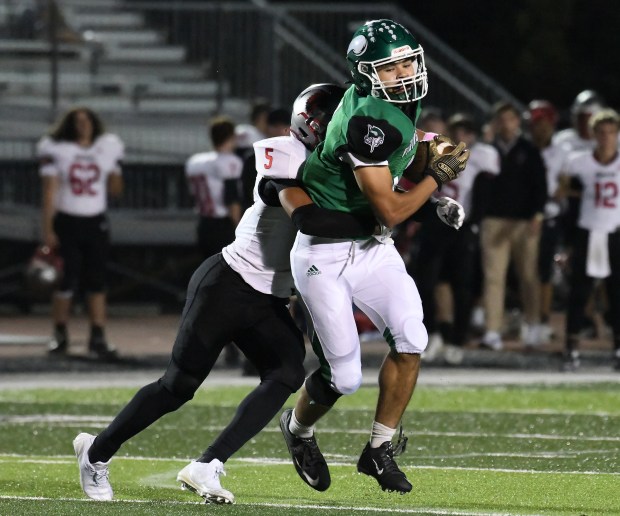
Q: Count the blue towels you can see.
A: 0